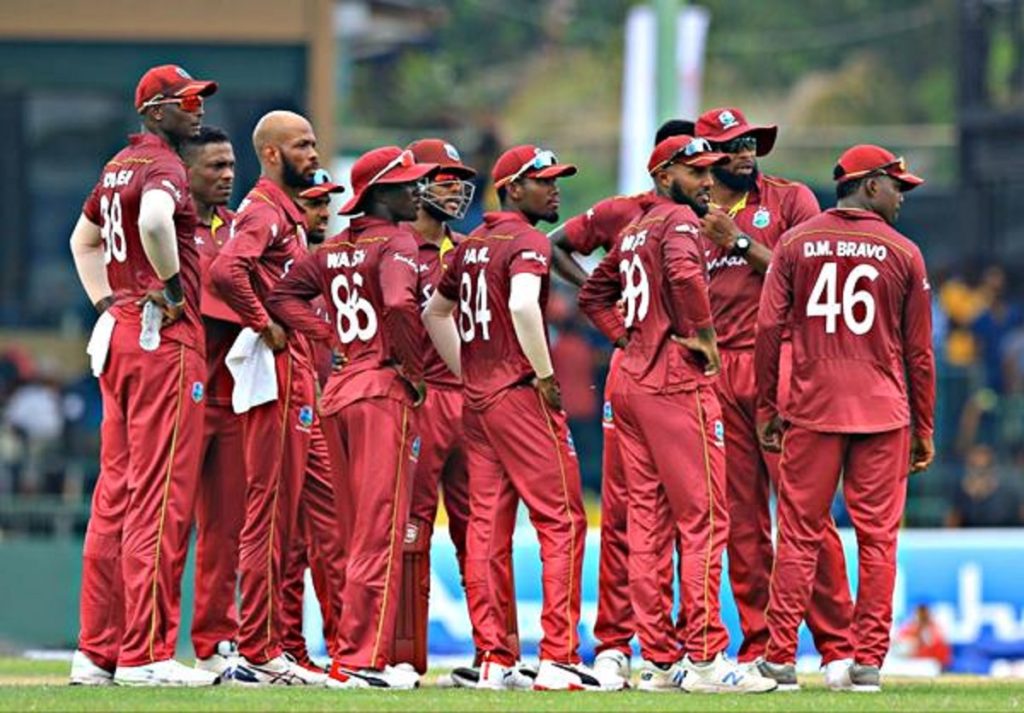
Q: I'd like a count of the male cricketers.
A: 11